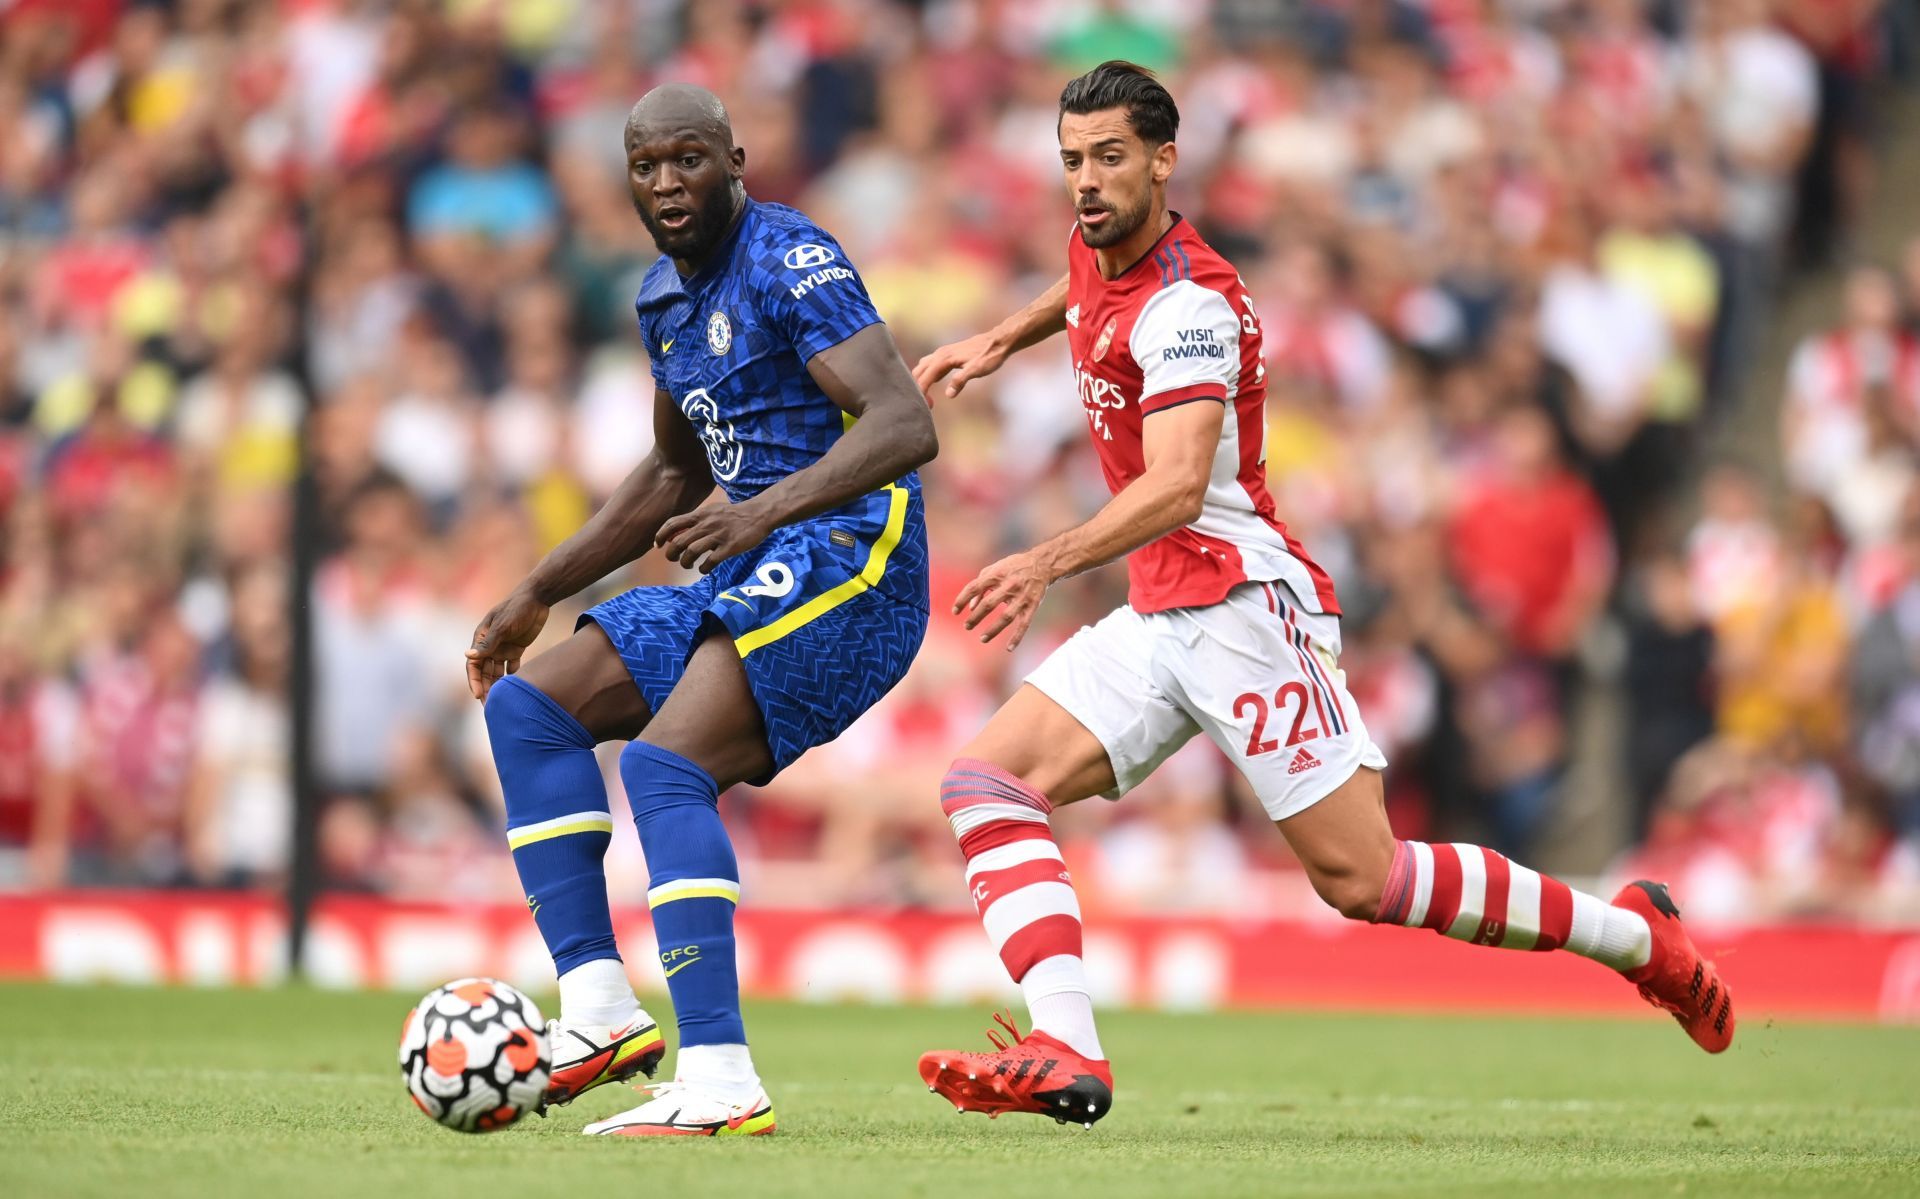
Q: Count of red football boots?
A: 2